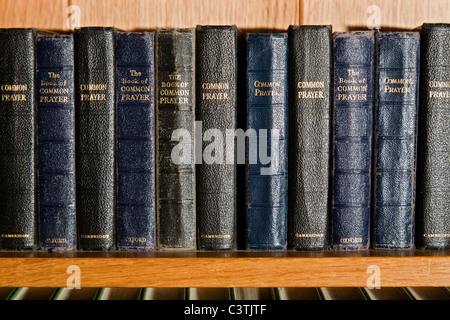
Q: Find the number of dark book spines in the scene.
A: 11